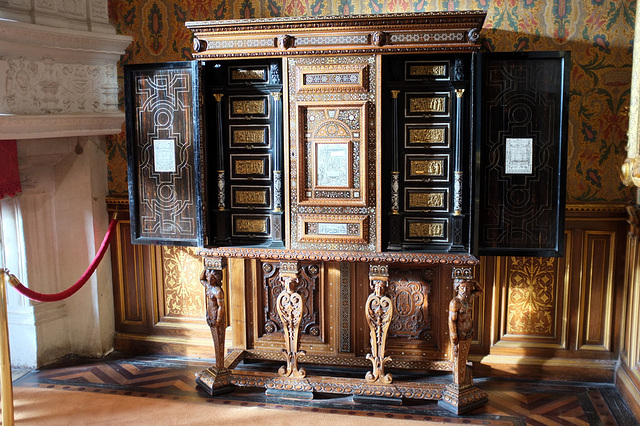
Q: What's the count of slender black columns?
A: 4